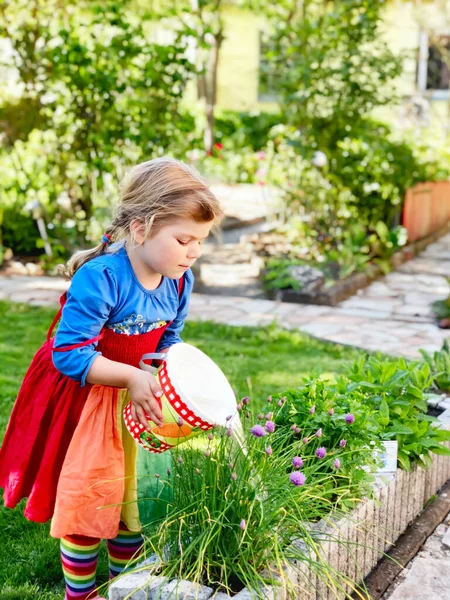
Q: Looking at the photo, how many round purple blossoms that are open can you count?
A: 6